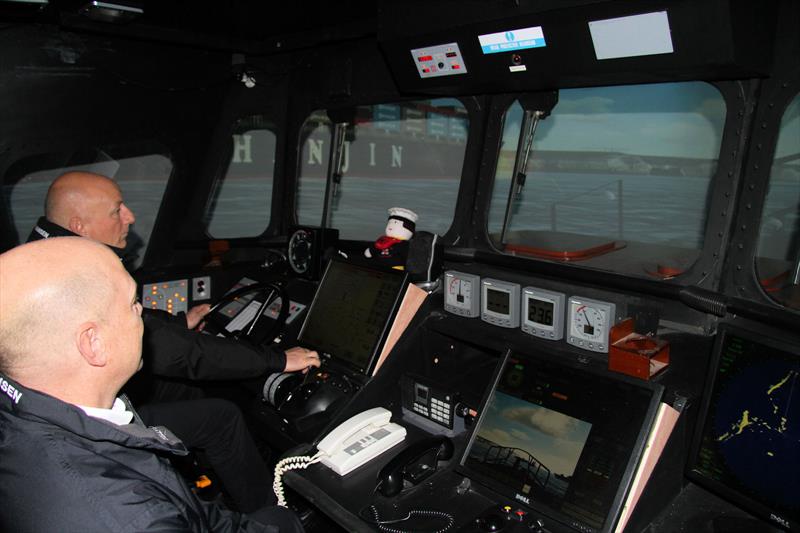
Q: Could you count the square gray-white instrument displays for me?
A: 4